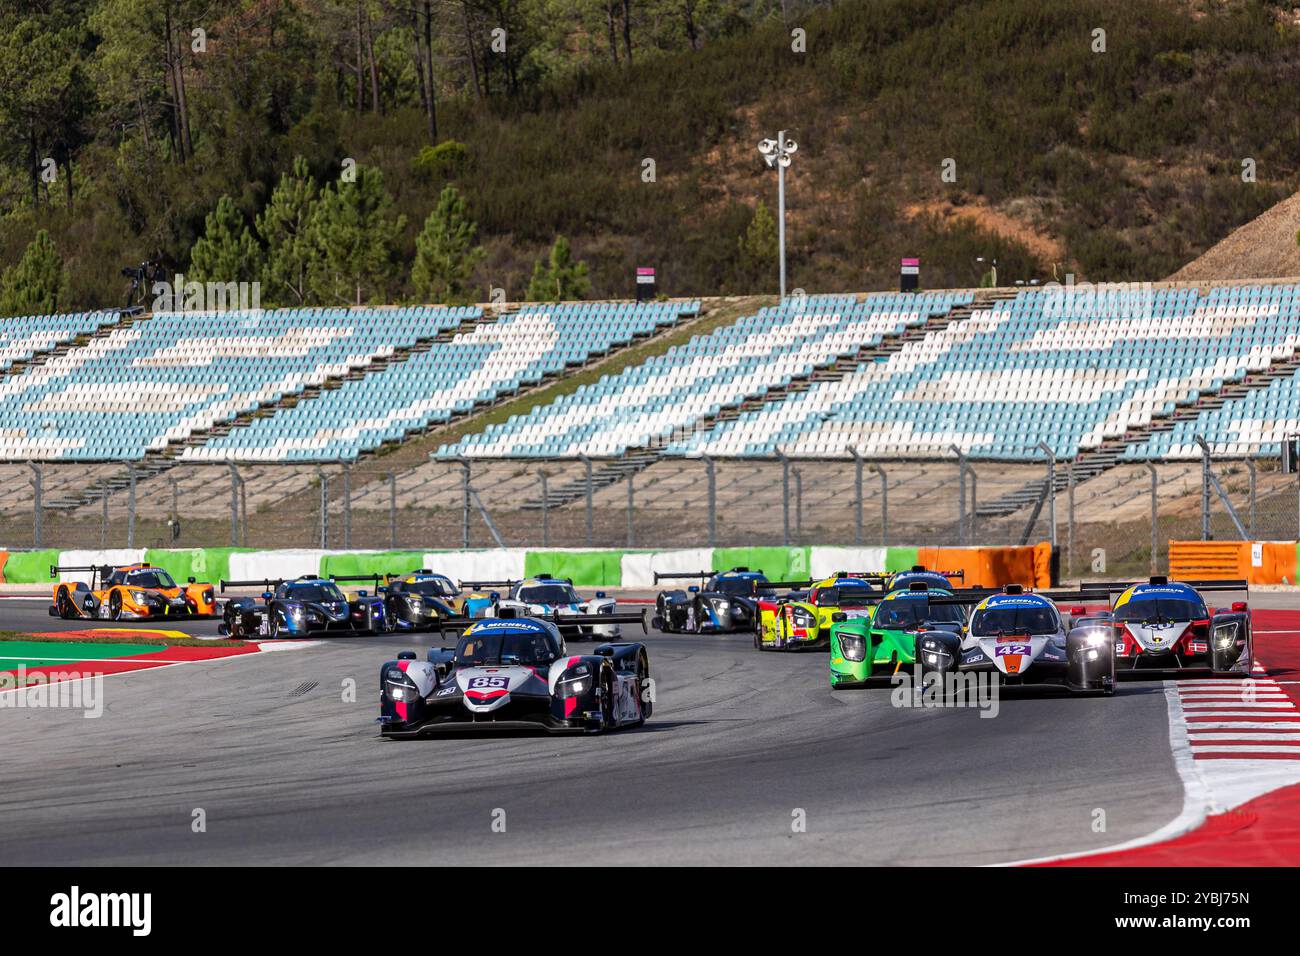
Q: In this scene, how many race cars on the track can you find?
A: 11